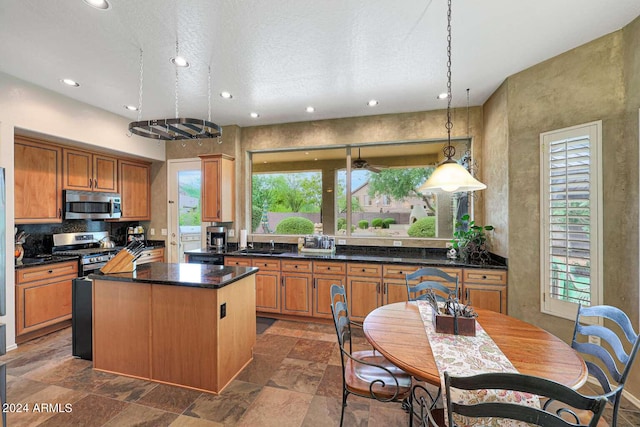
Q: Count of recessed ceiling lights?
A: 9